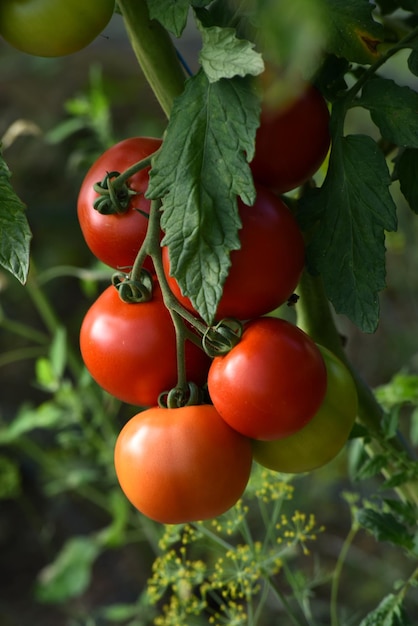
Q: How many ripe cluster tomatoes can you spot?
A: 6